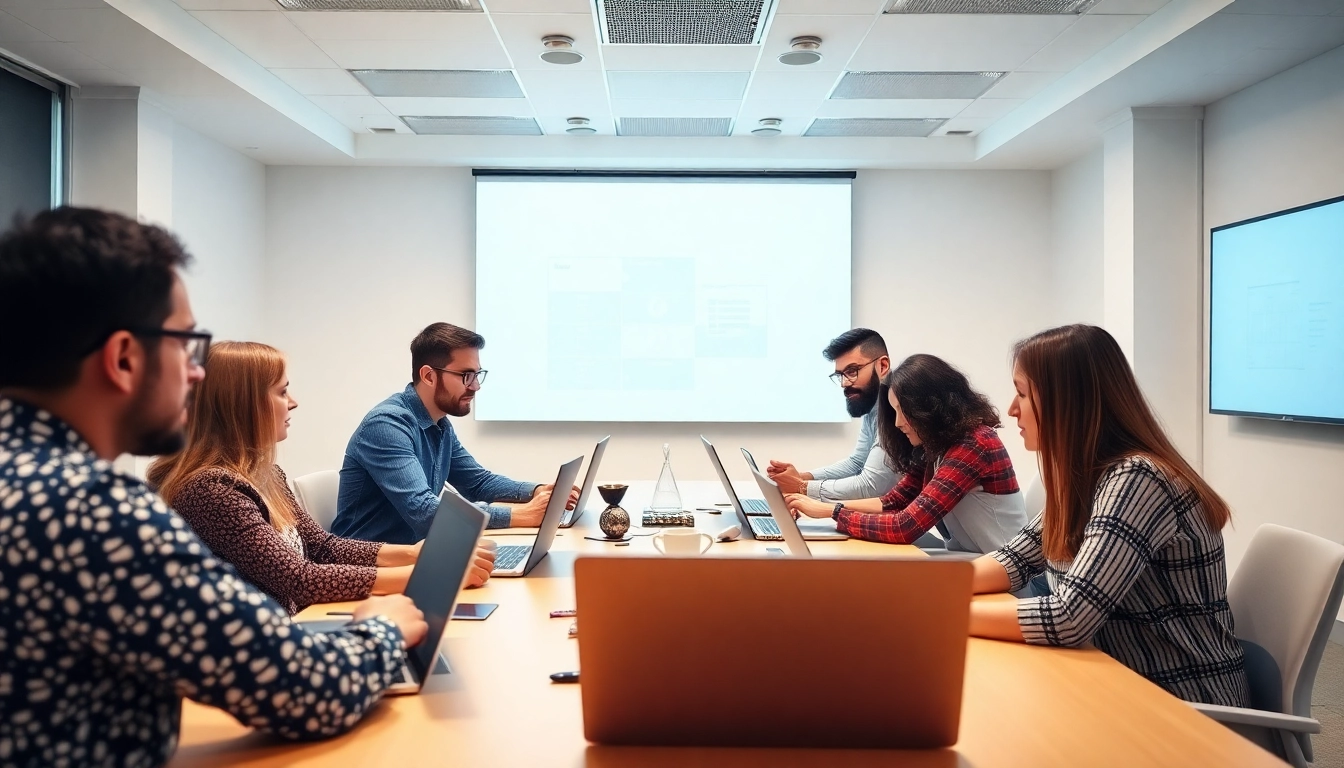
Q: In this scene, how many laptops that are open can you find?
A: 7